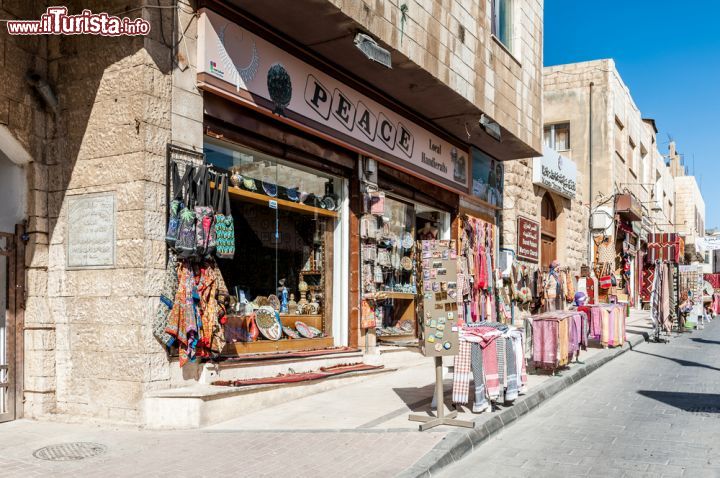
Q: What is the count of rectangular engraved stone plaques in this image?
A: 1